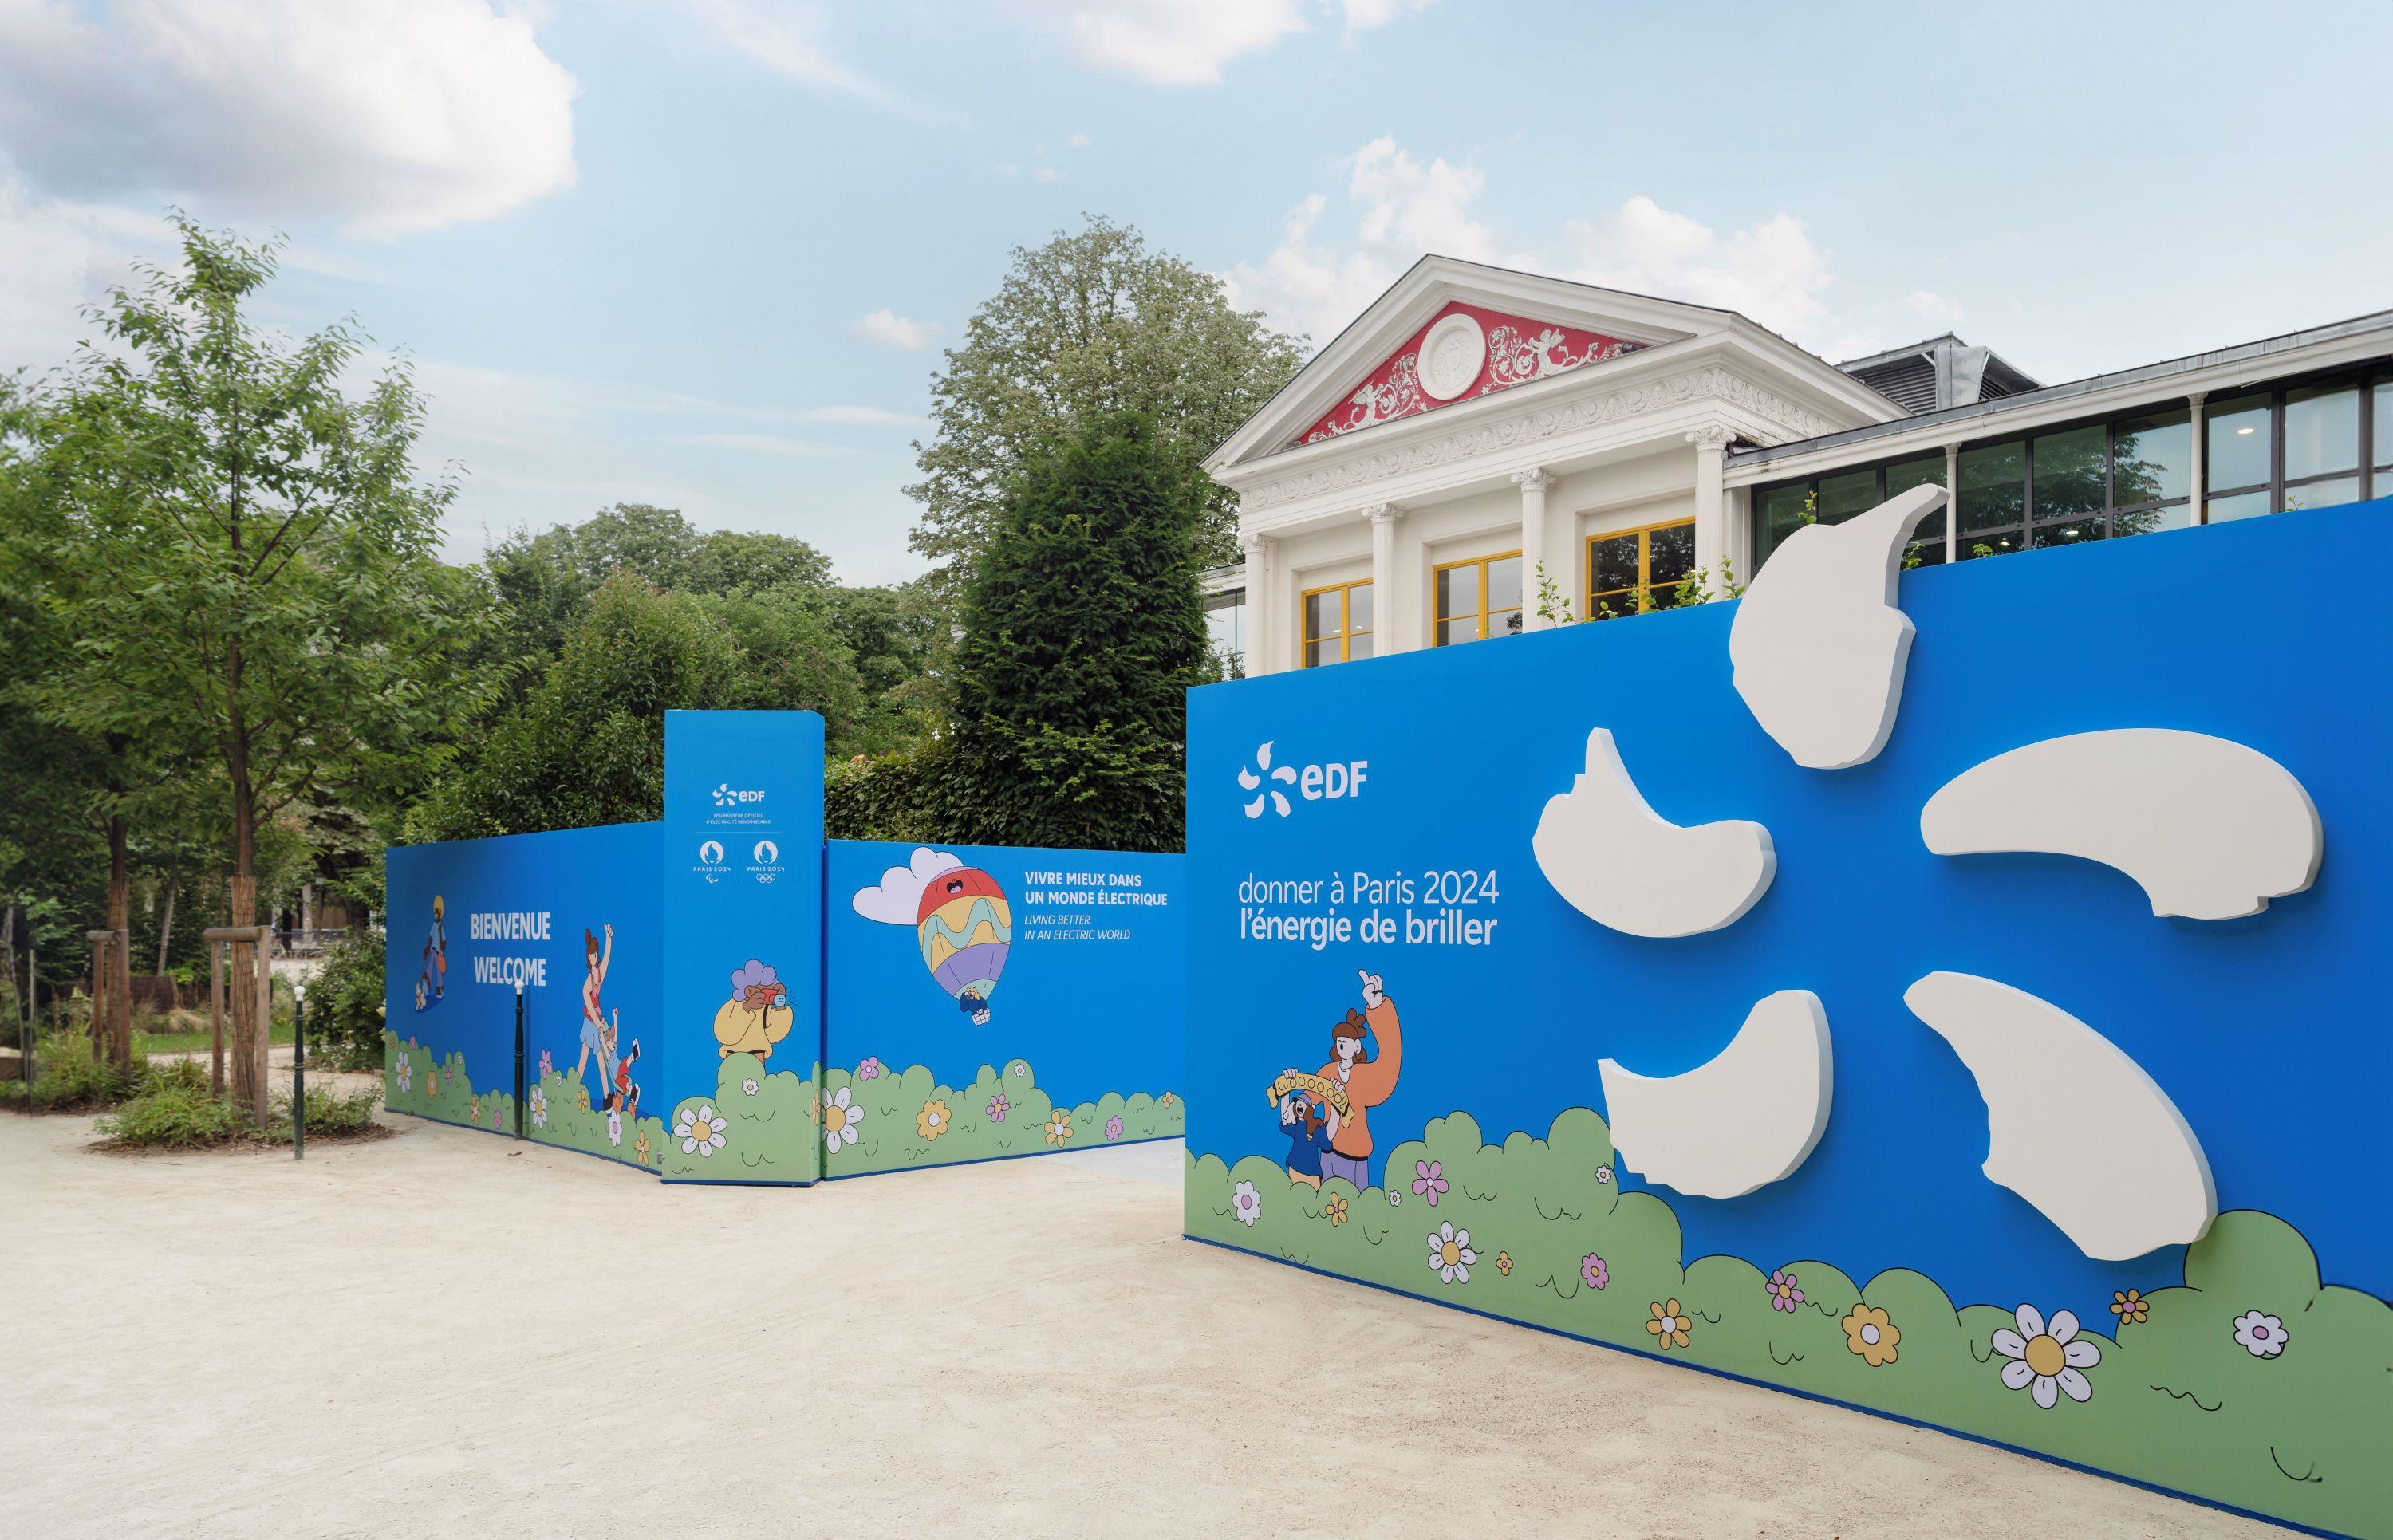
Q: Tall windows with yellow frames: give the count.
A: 3